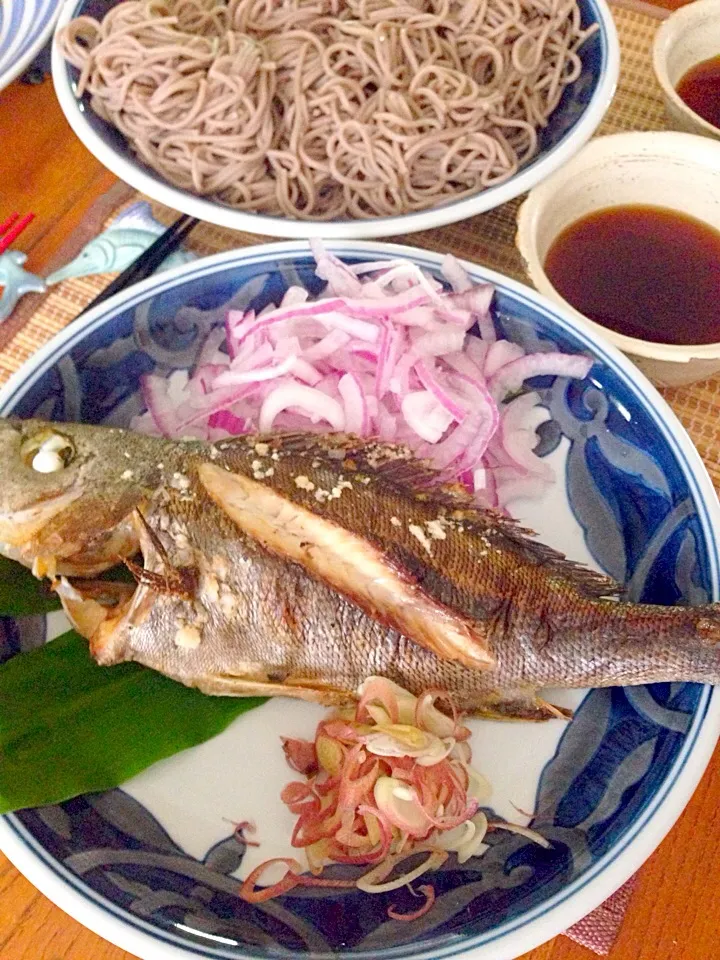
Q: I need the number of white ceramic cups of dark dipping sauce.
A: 2